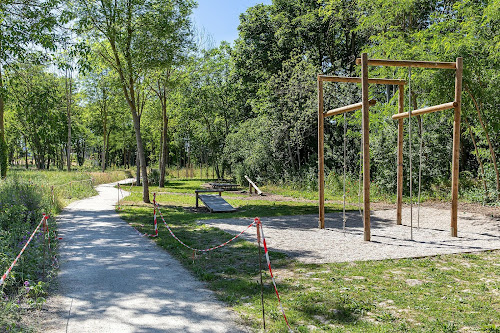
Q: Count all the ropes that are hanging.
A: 4